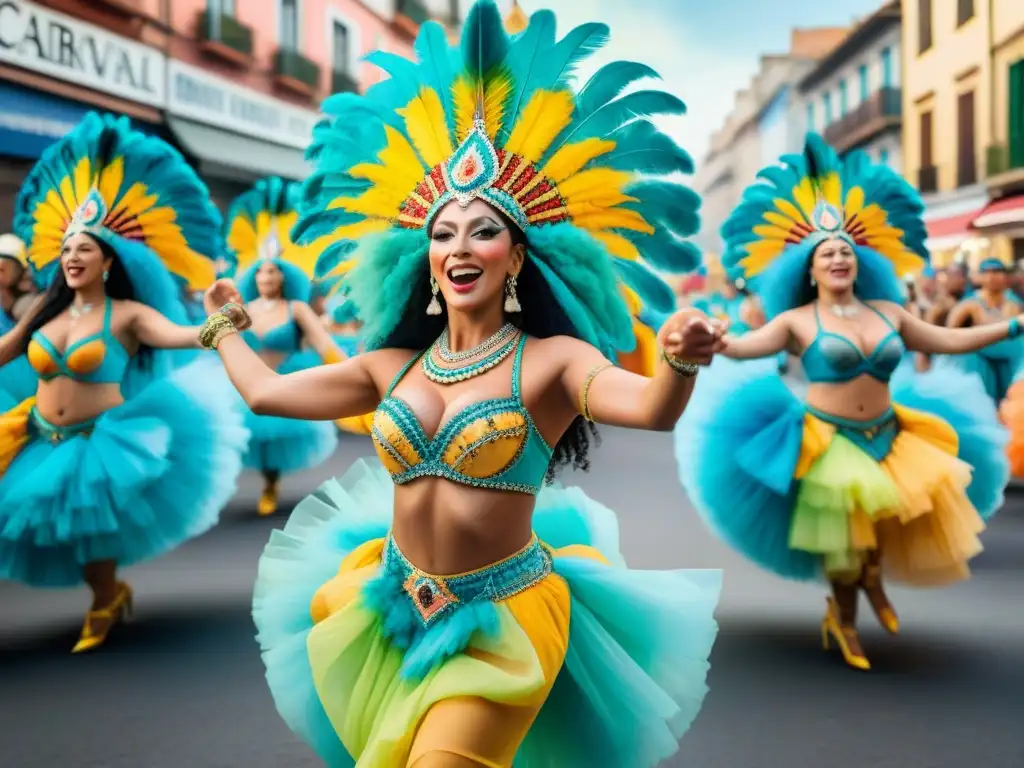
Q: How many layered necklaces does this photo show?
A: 2